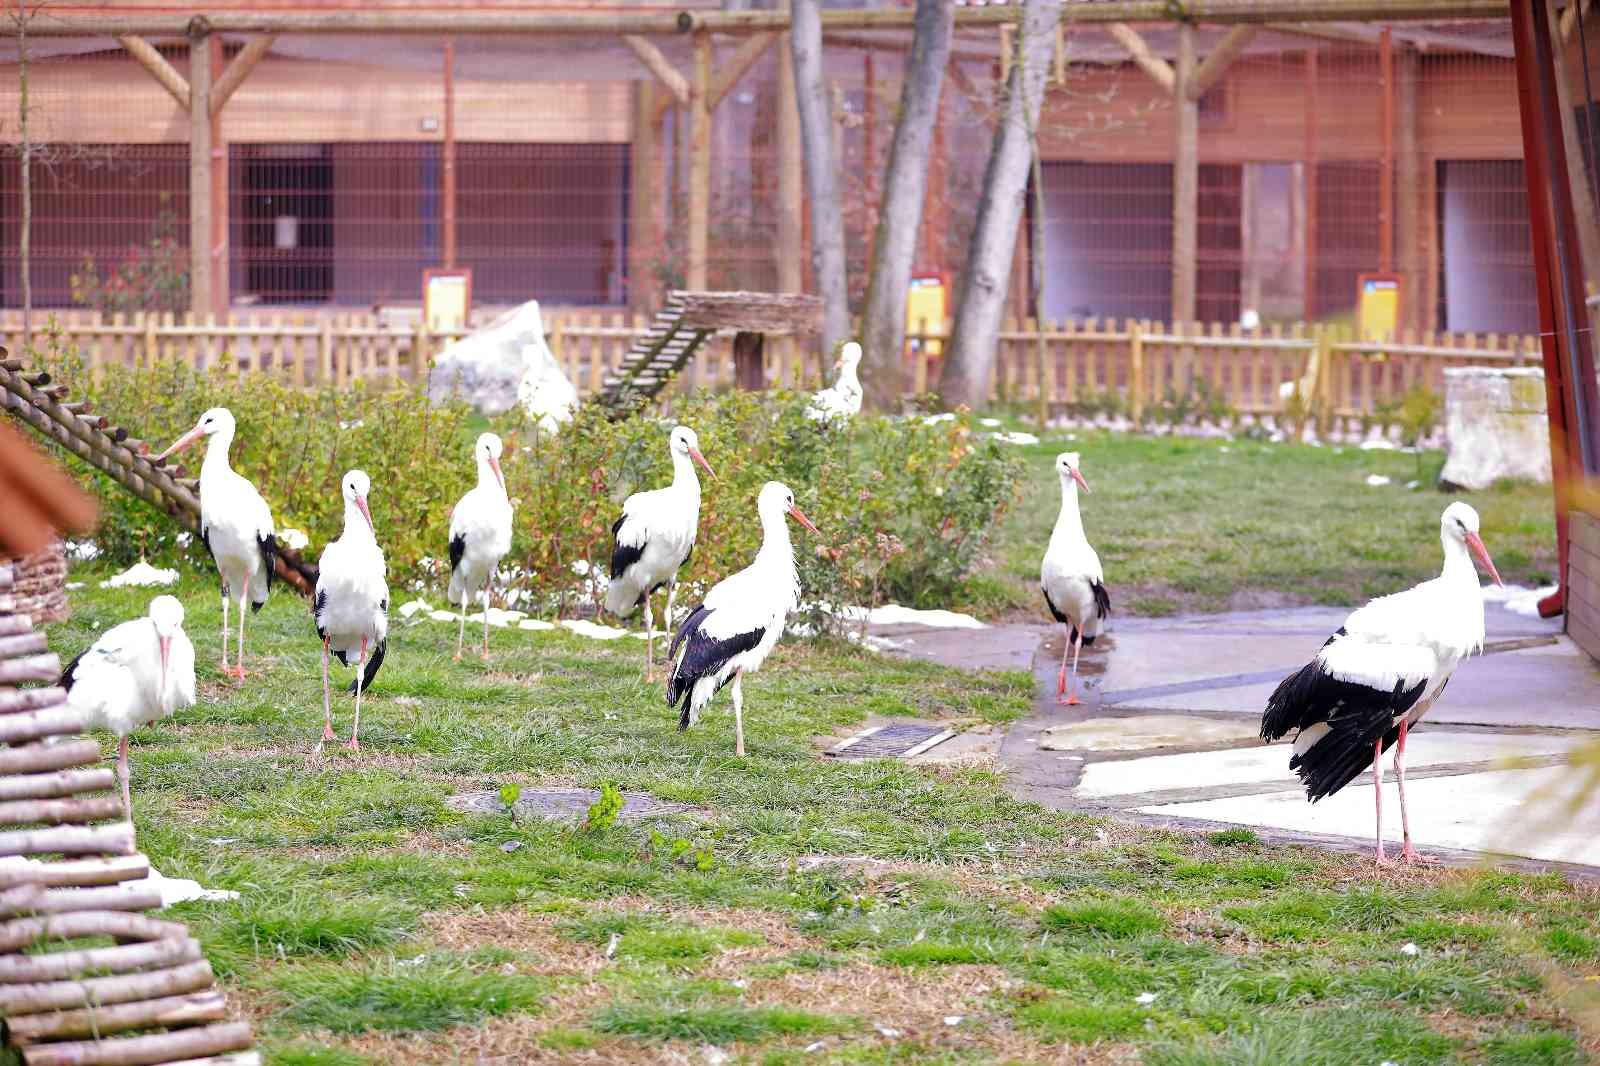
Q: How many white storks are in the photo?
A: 10